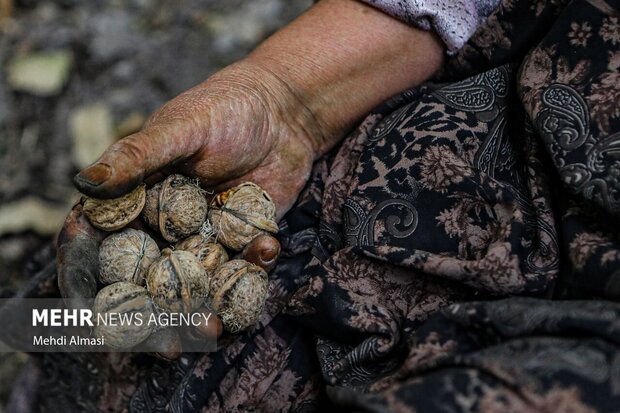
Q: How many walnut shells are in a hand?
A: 8